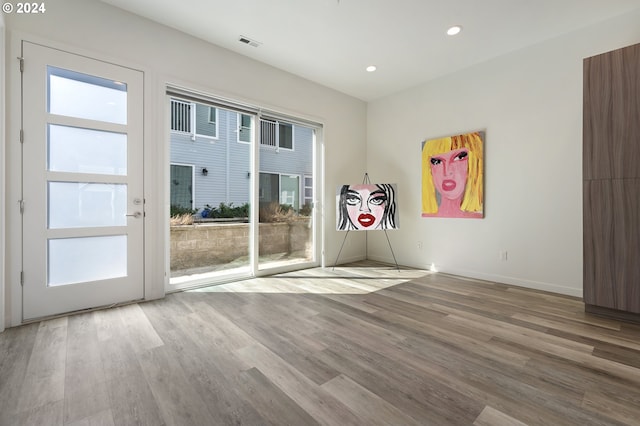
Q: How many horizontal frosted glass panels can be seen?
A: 4